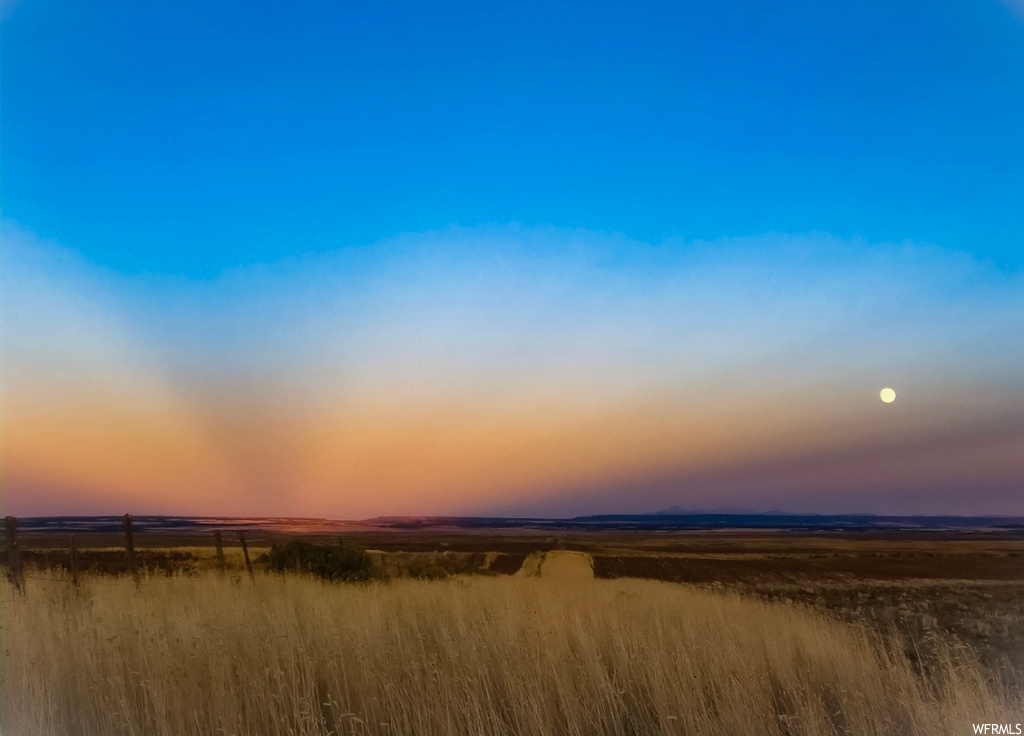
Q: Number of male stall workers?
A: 0